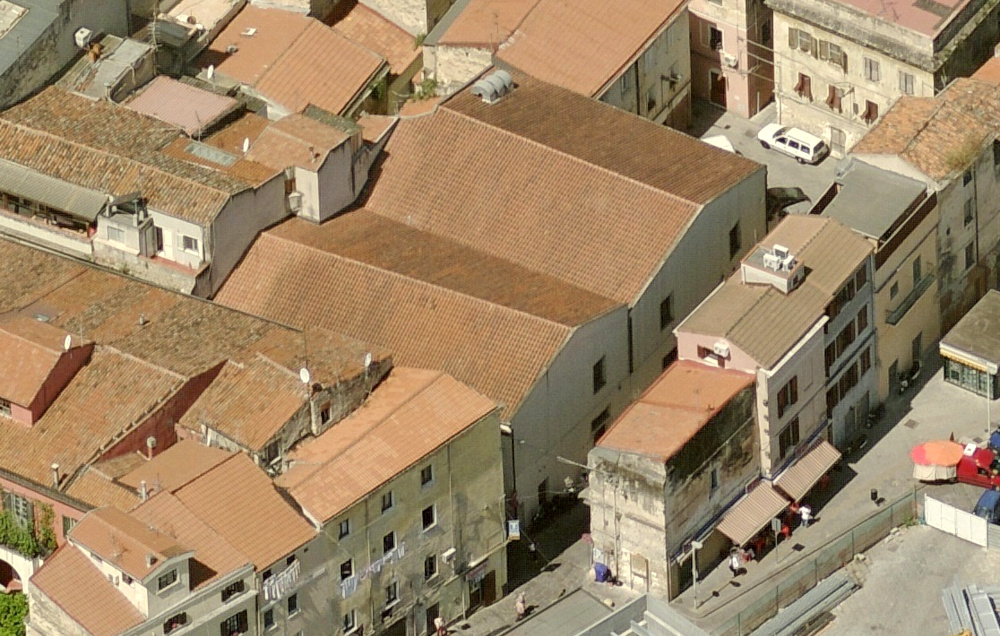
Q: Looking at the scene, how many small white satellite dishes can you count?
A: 5